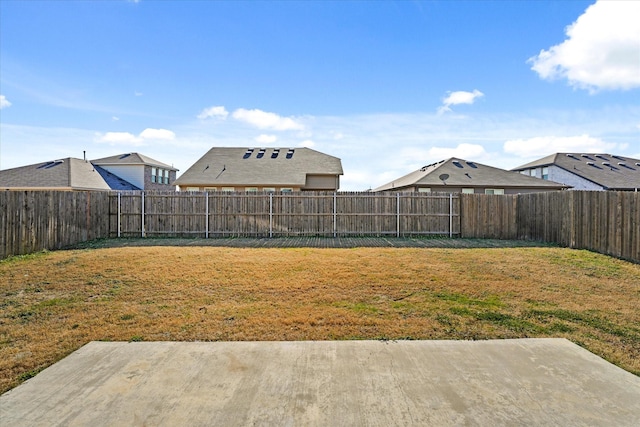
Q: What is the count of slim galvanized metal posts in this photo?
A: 7